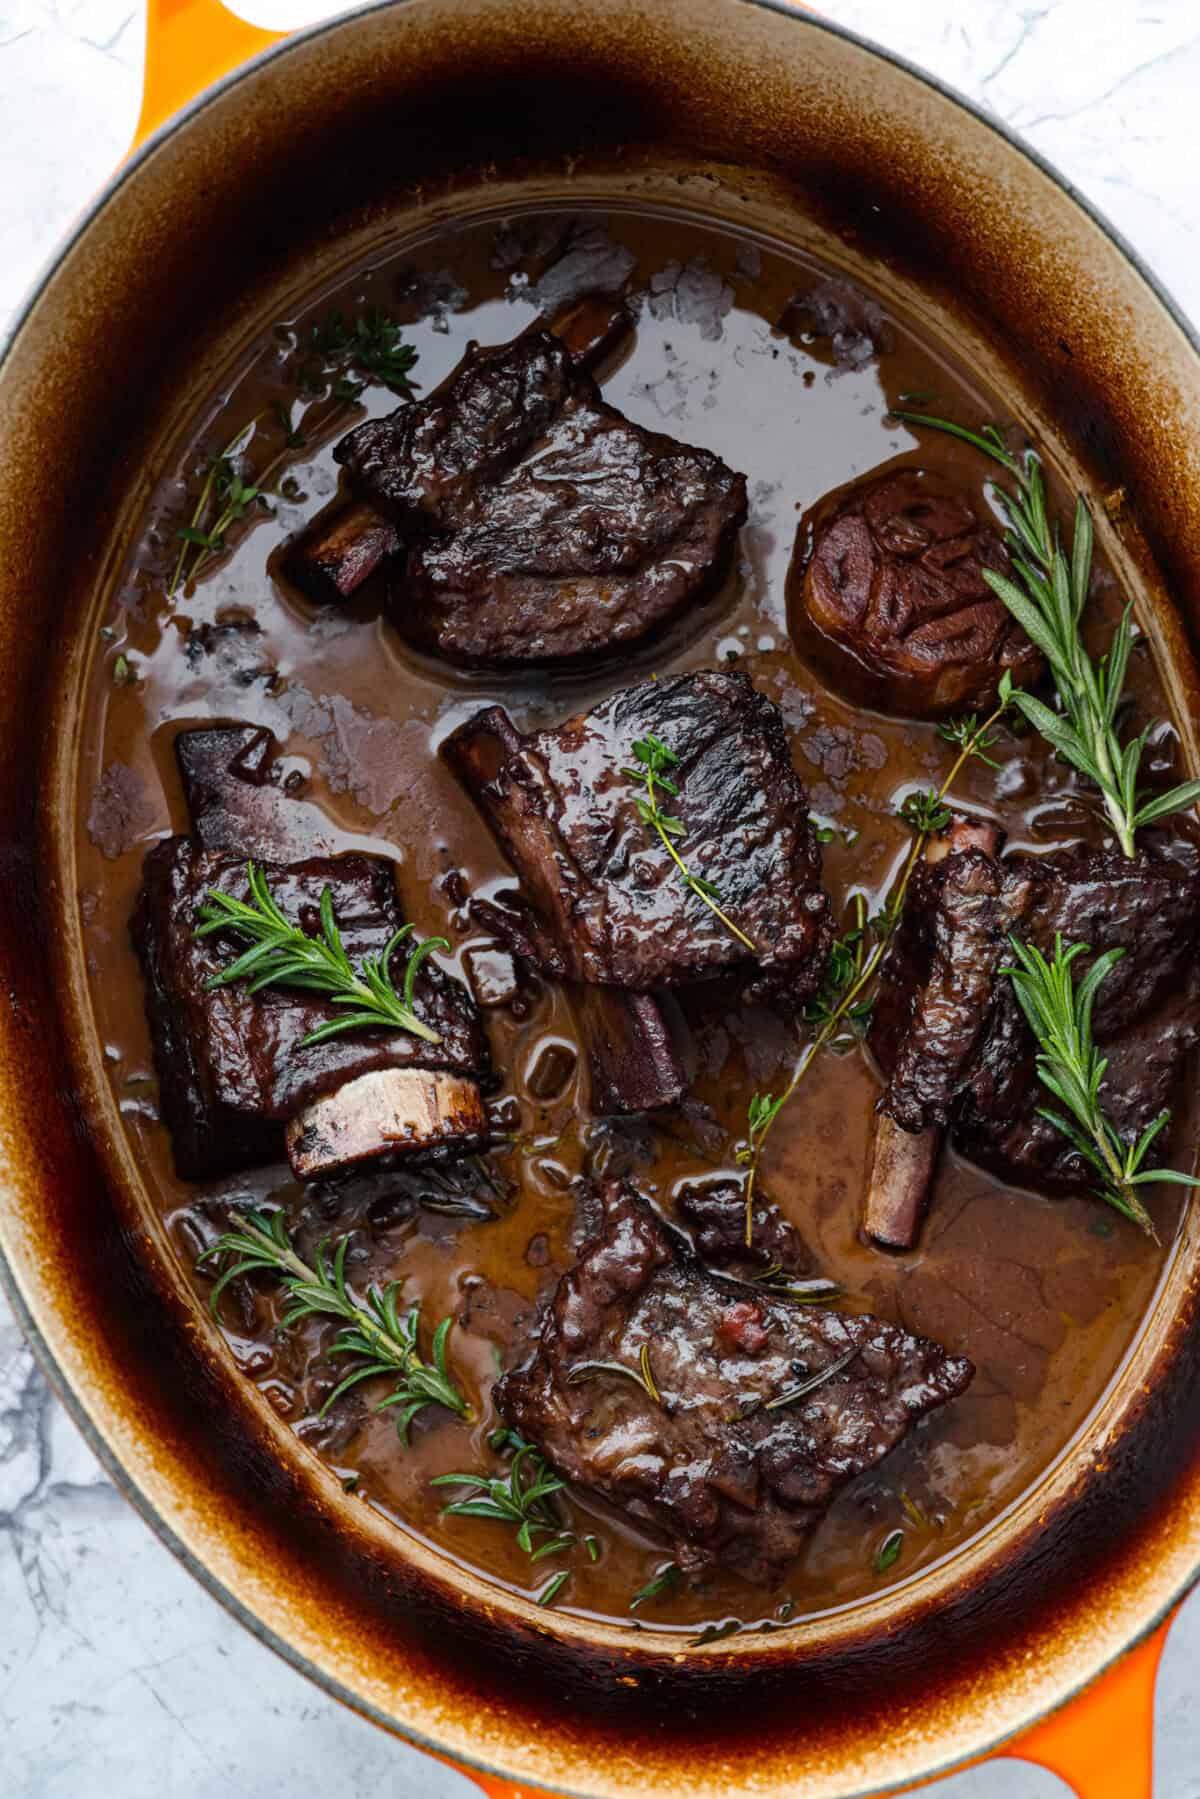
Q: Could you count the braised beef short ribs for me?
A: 5